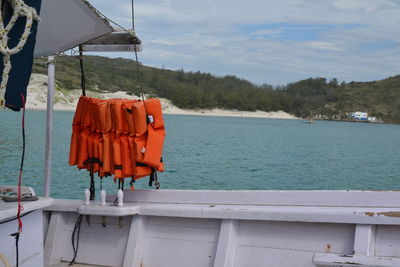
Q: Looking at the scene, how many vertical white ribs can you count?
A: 4